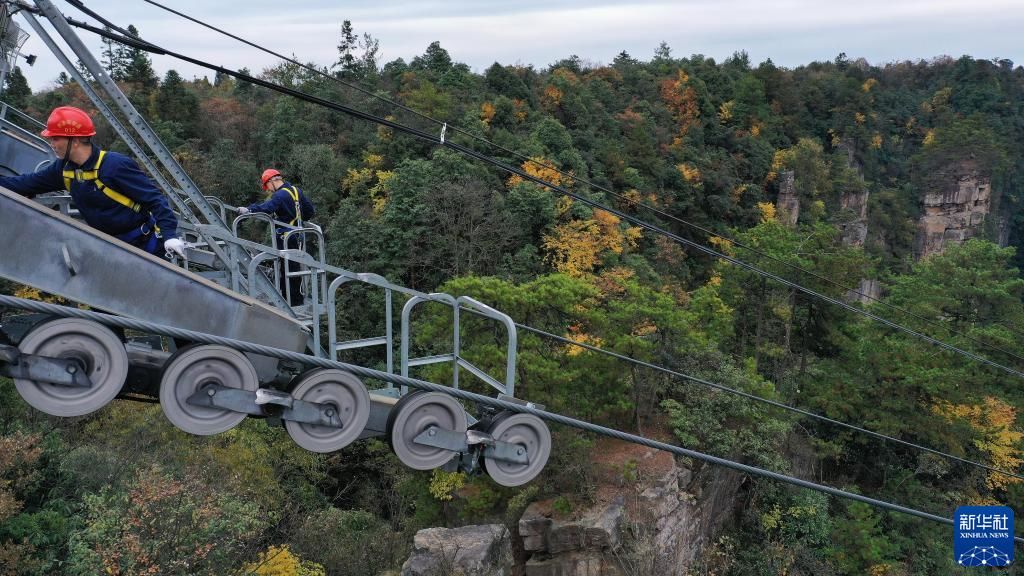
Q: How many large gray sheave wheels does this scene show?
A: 5